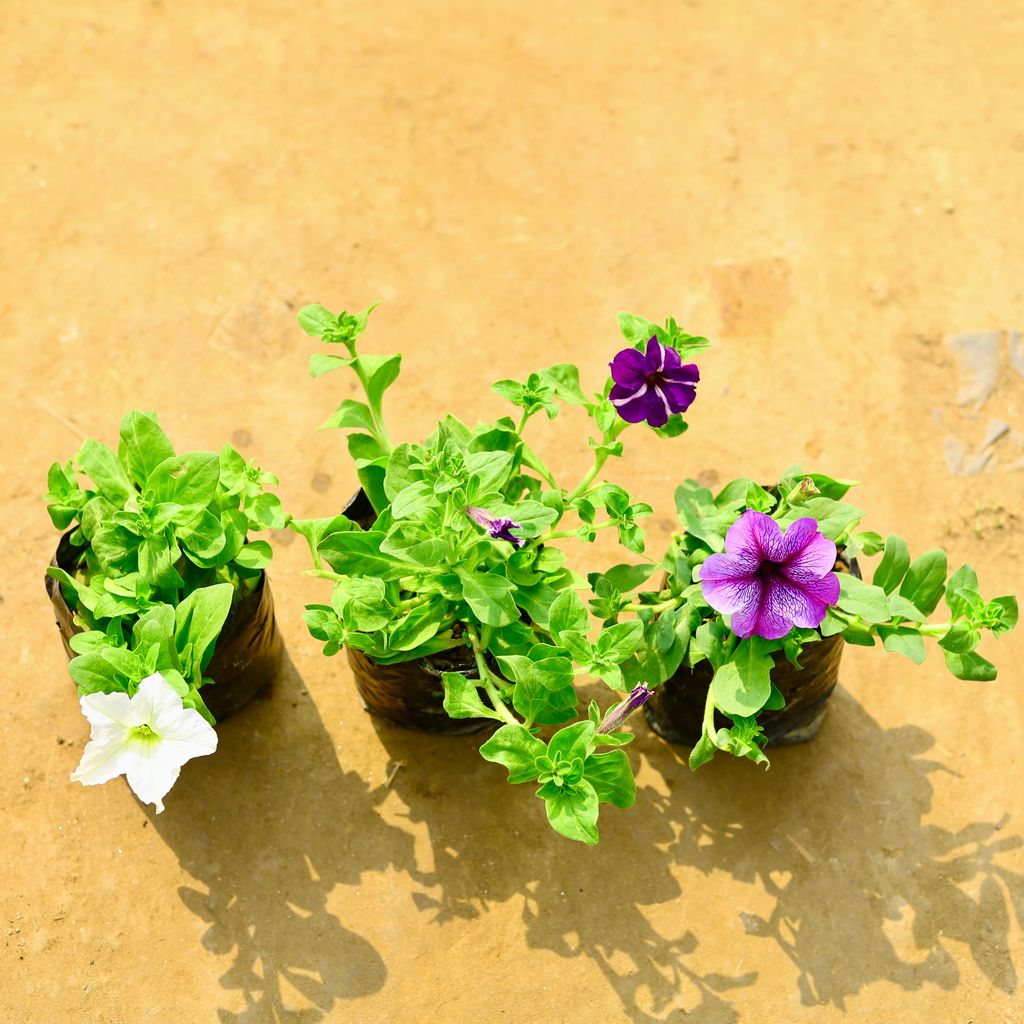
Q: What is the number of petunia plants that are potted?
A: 3